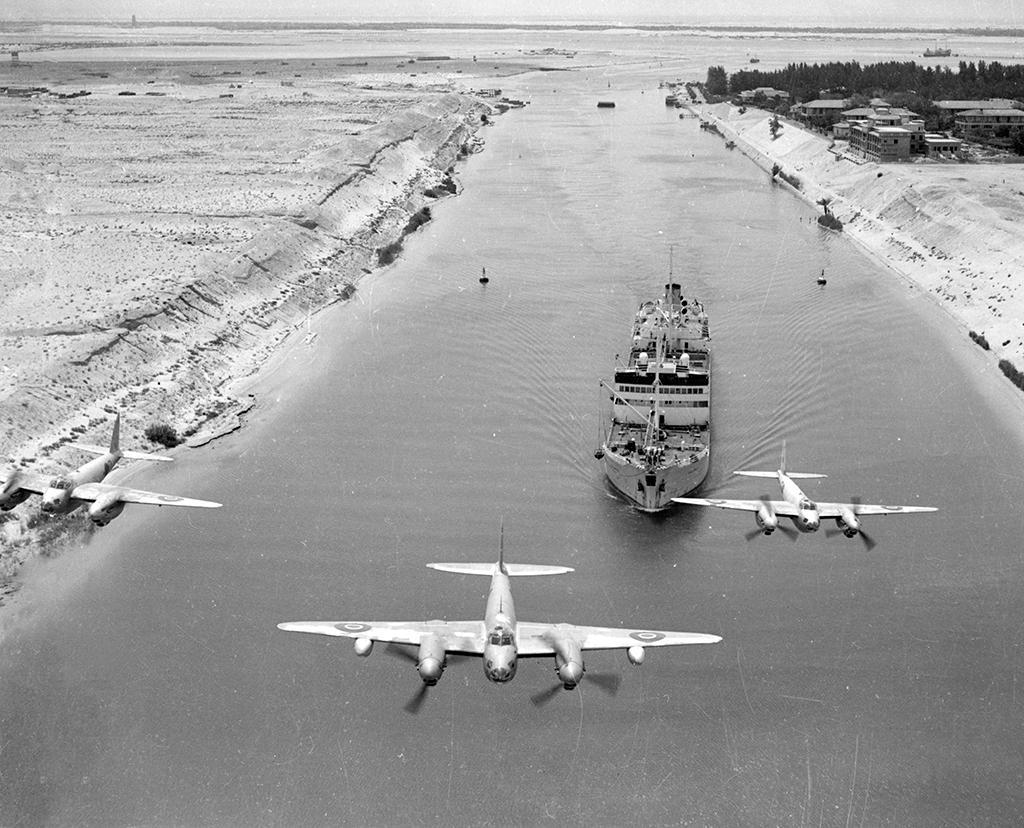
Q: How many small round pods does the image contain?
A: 2